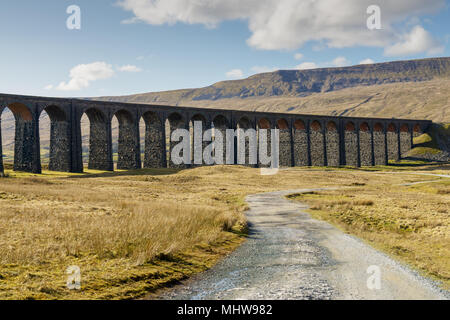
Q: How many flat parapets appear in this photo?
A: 1